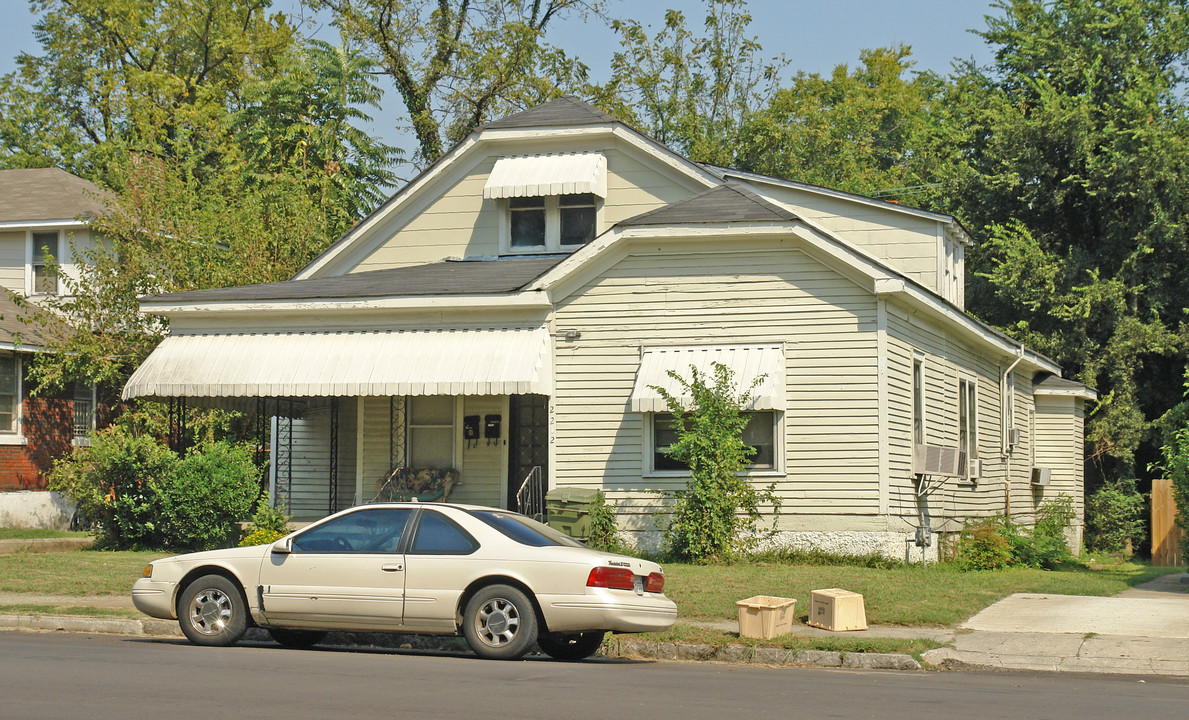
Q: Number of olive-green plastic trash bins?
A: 1